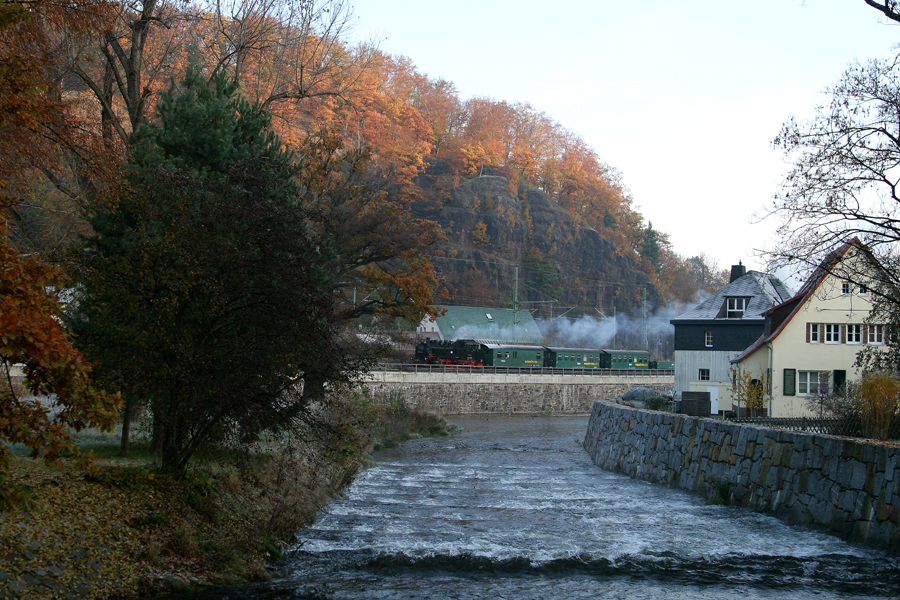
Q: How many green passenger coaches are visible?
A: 3